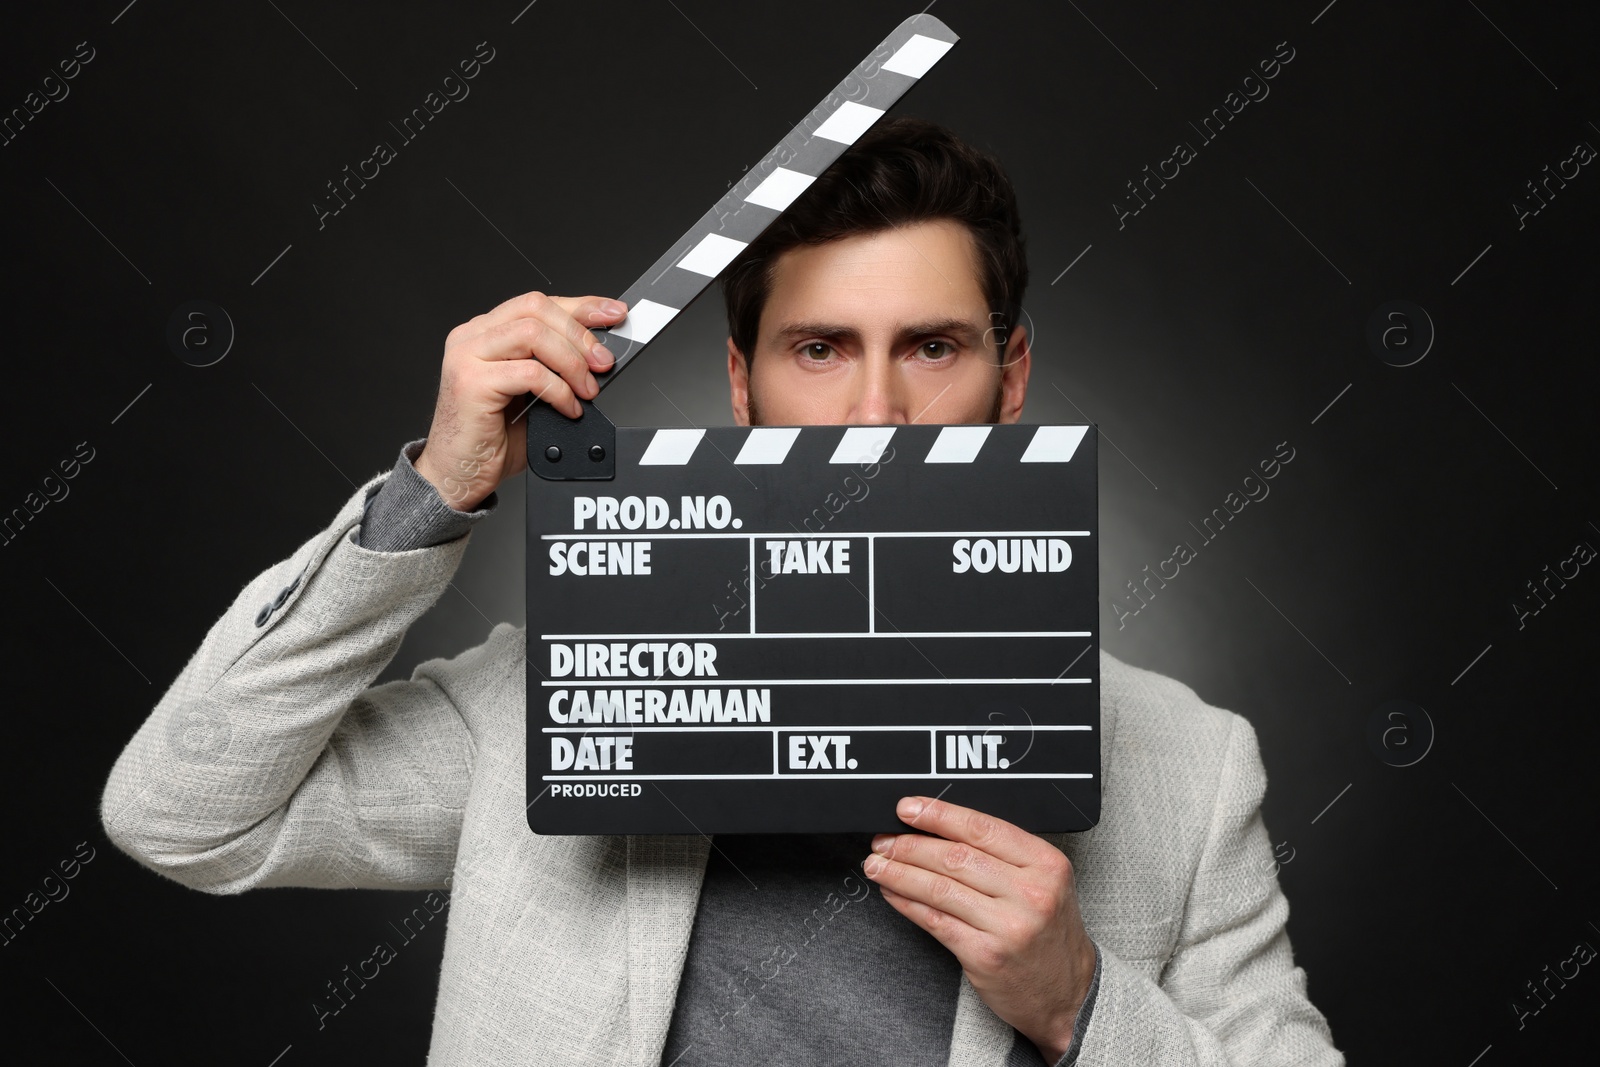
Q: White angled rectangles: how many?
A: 10